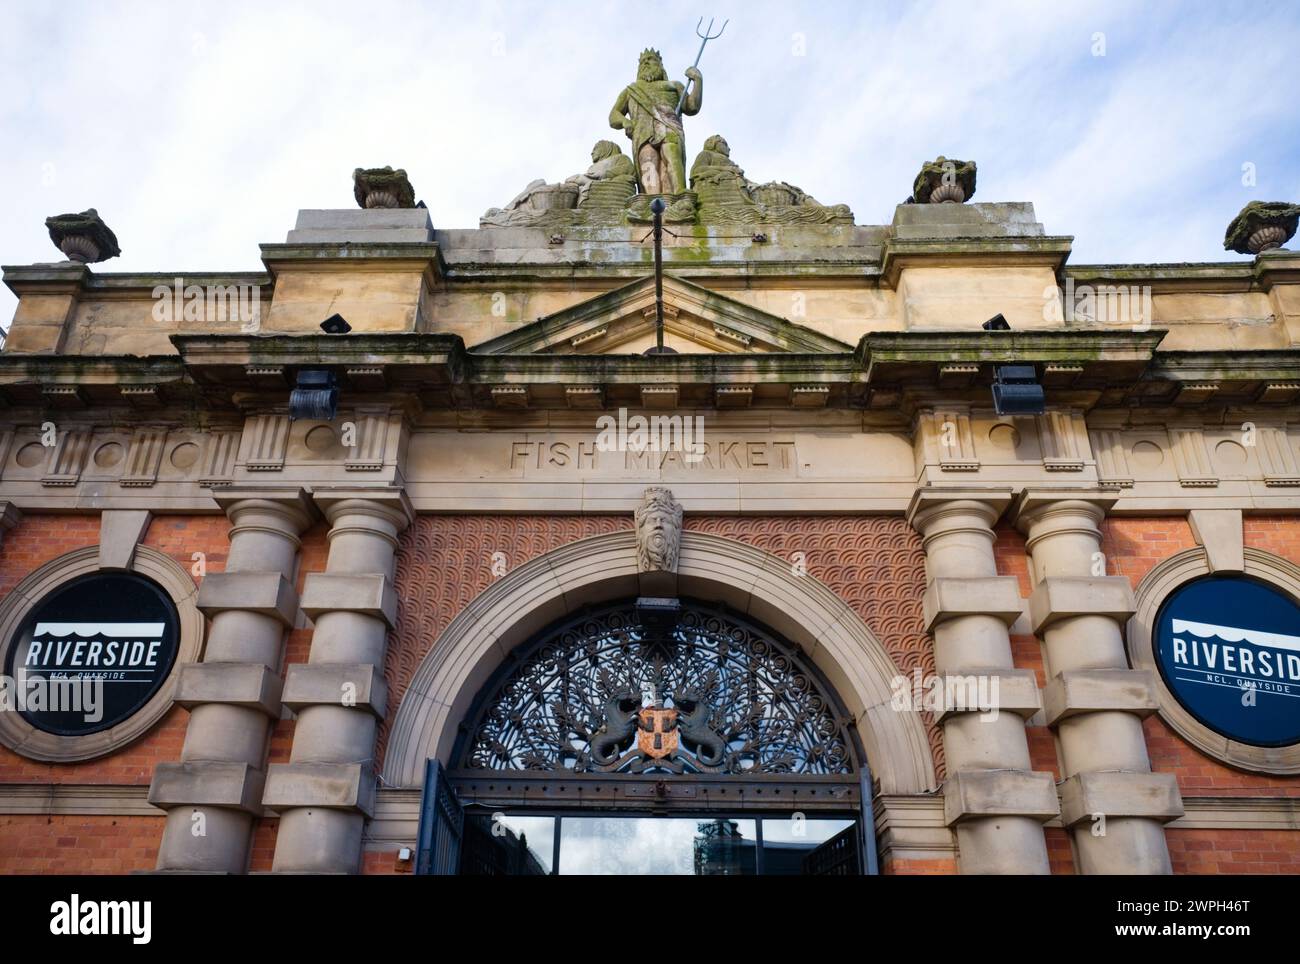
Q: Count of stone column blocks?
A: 12